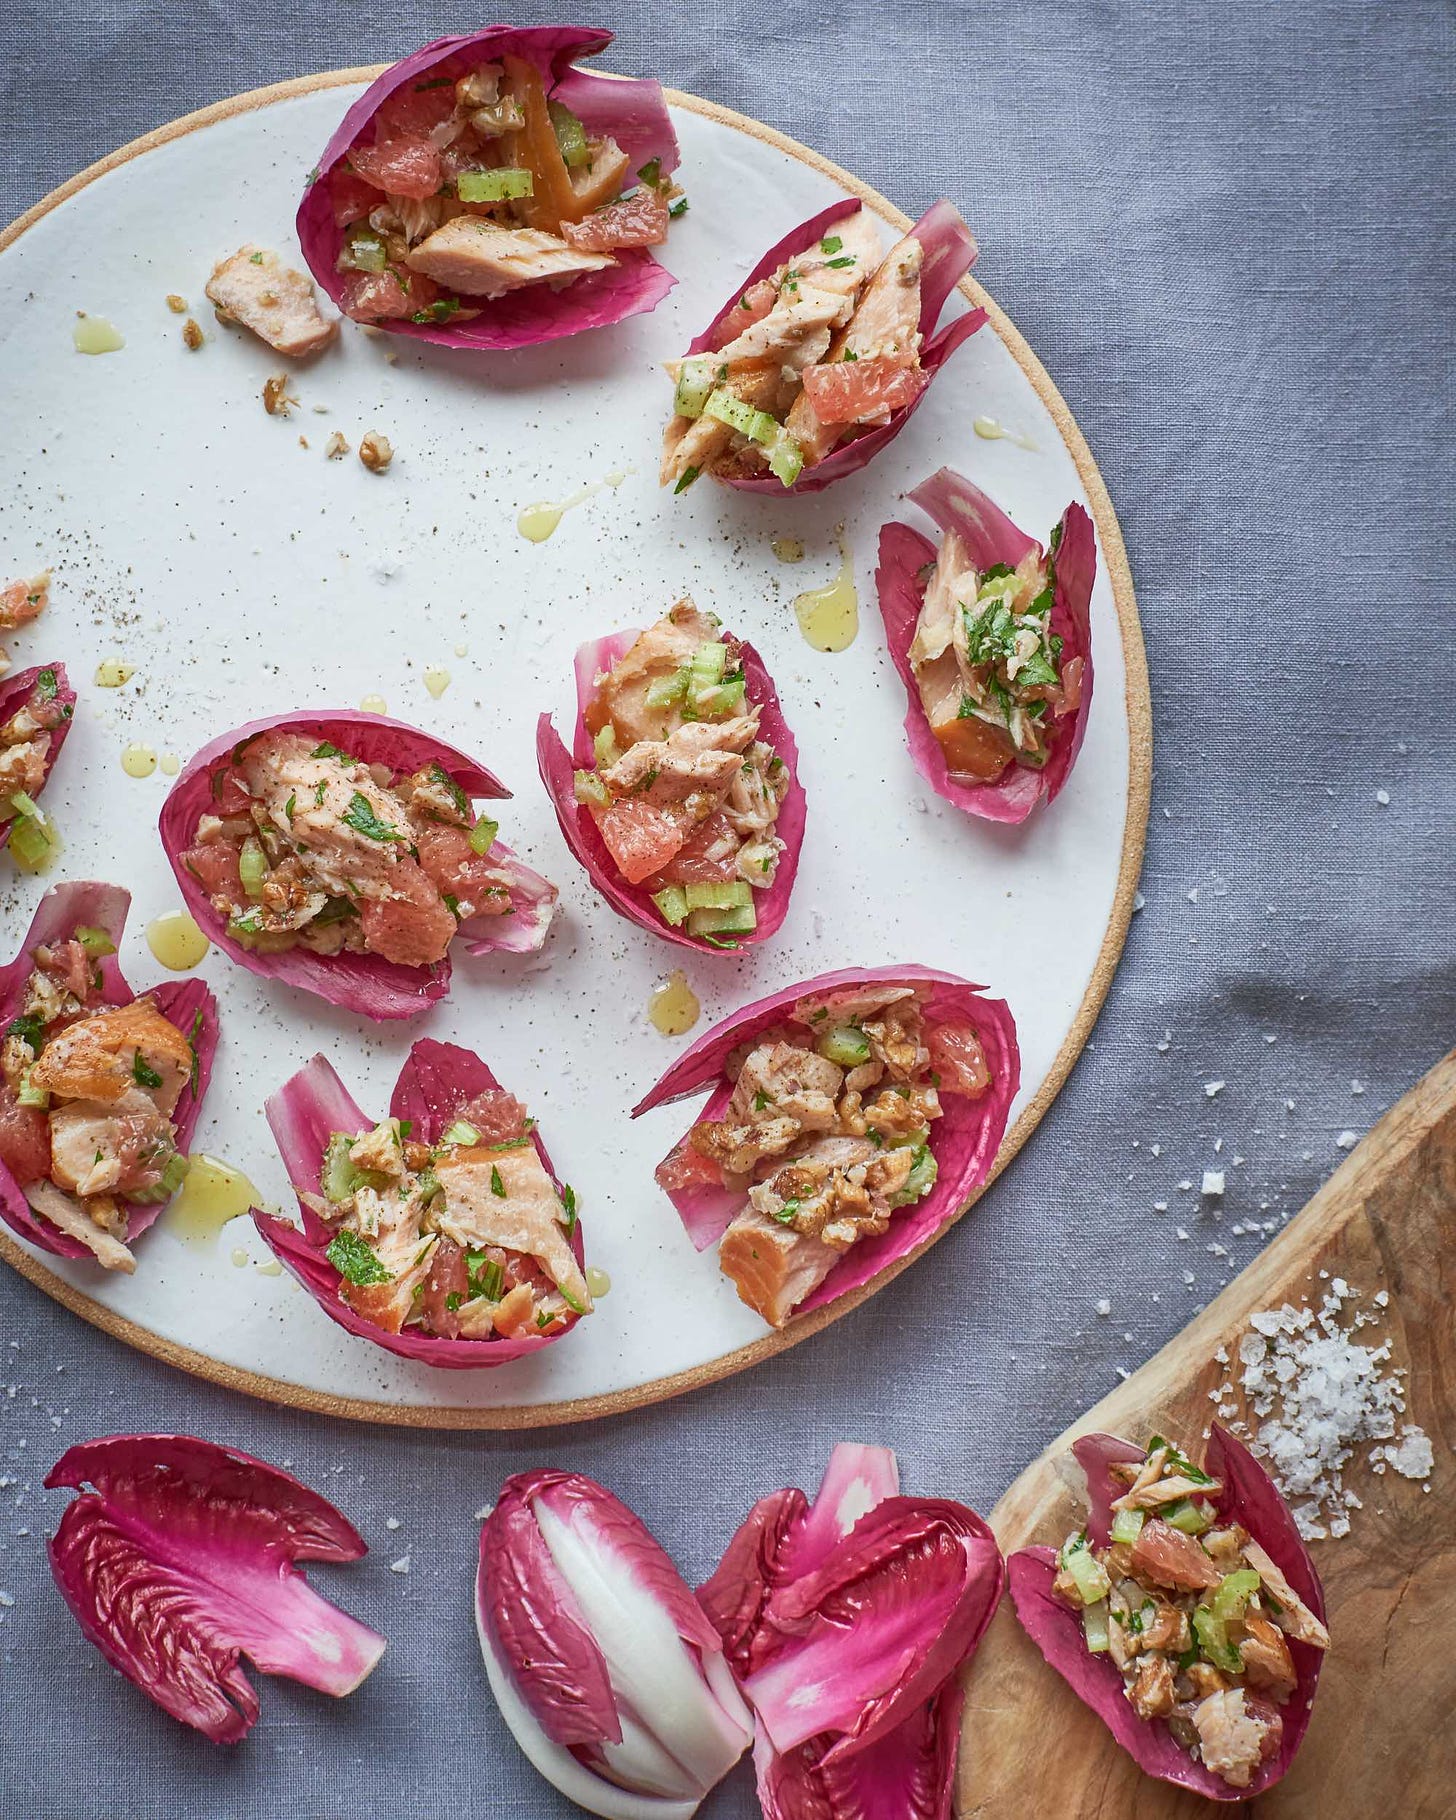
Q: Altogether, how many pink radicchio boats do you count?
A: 10